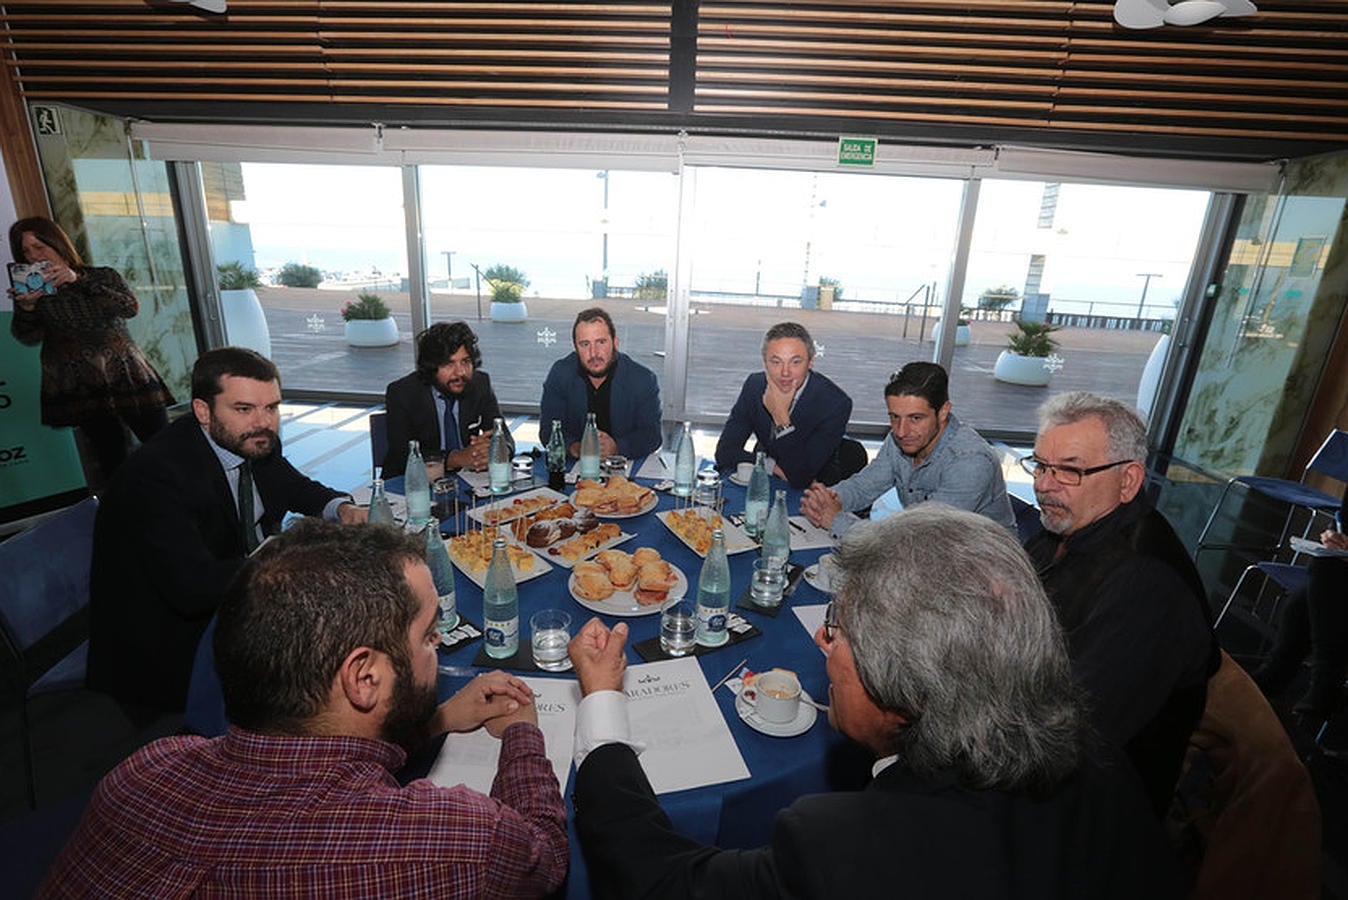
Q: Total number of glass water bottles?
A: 10